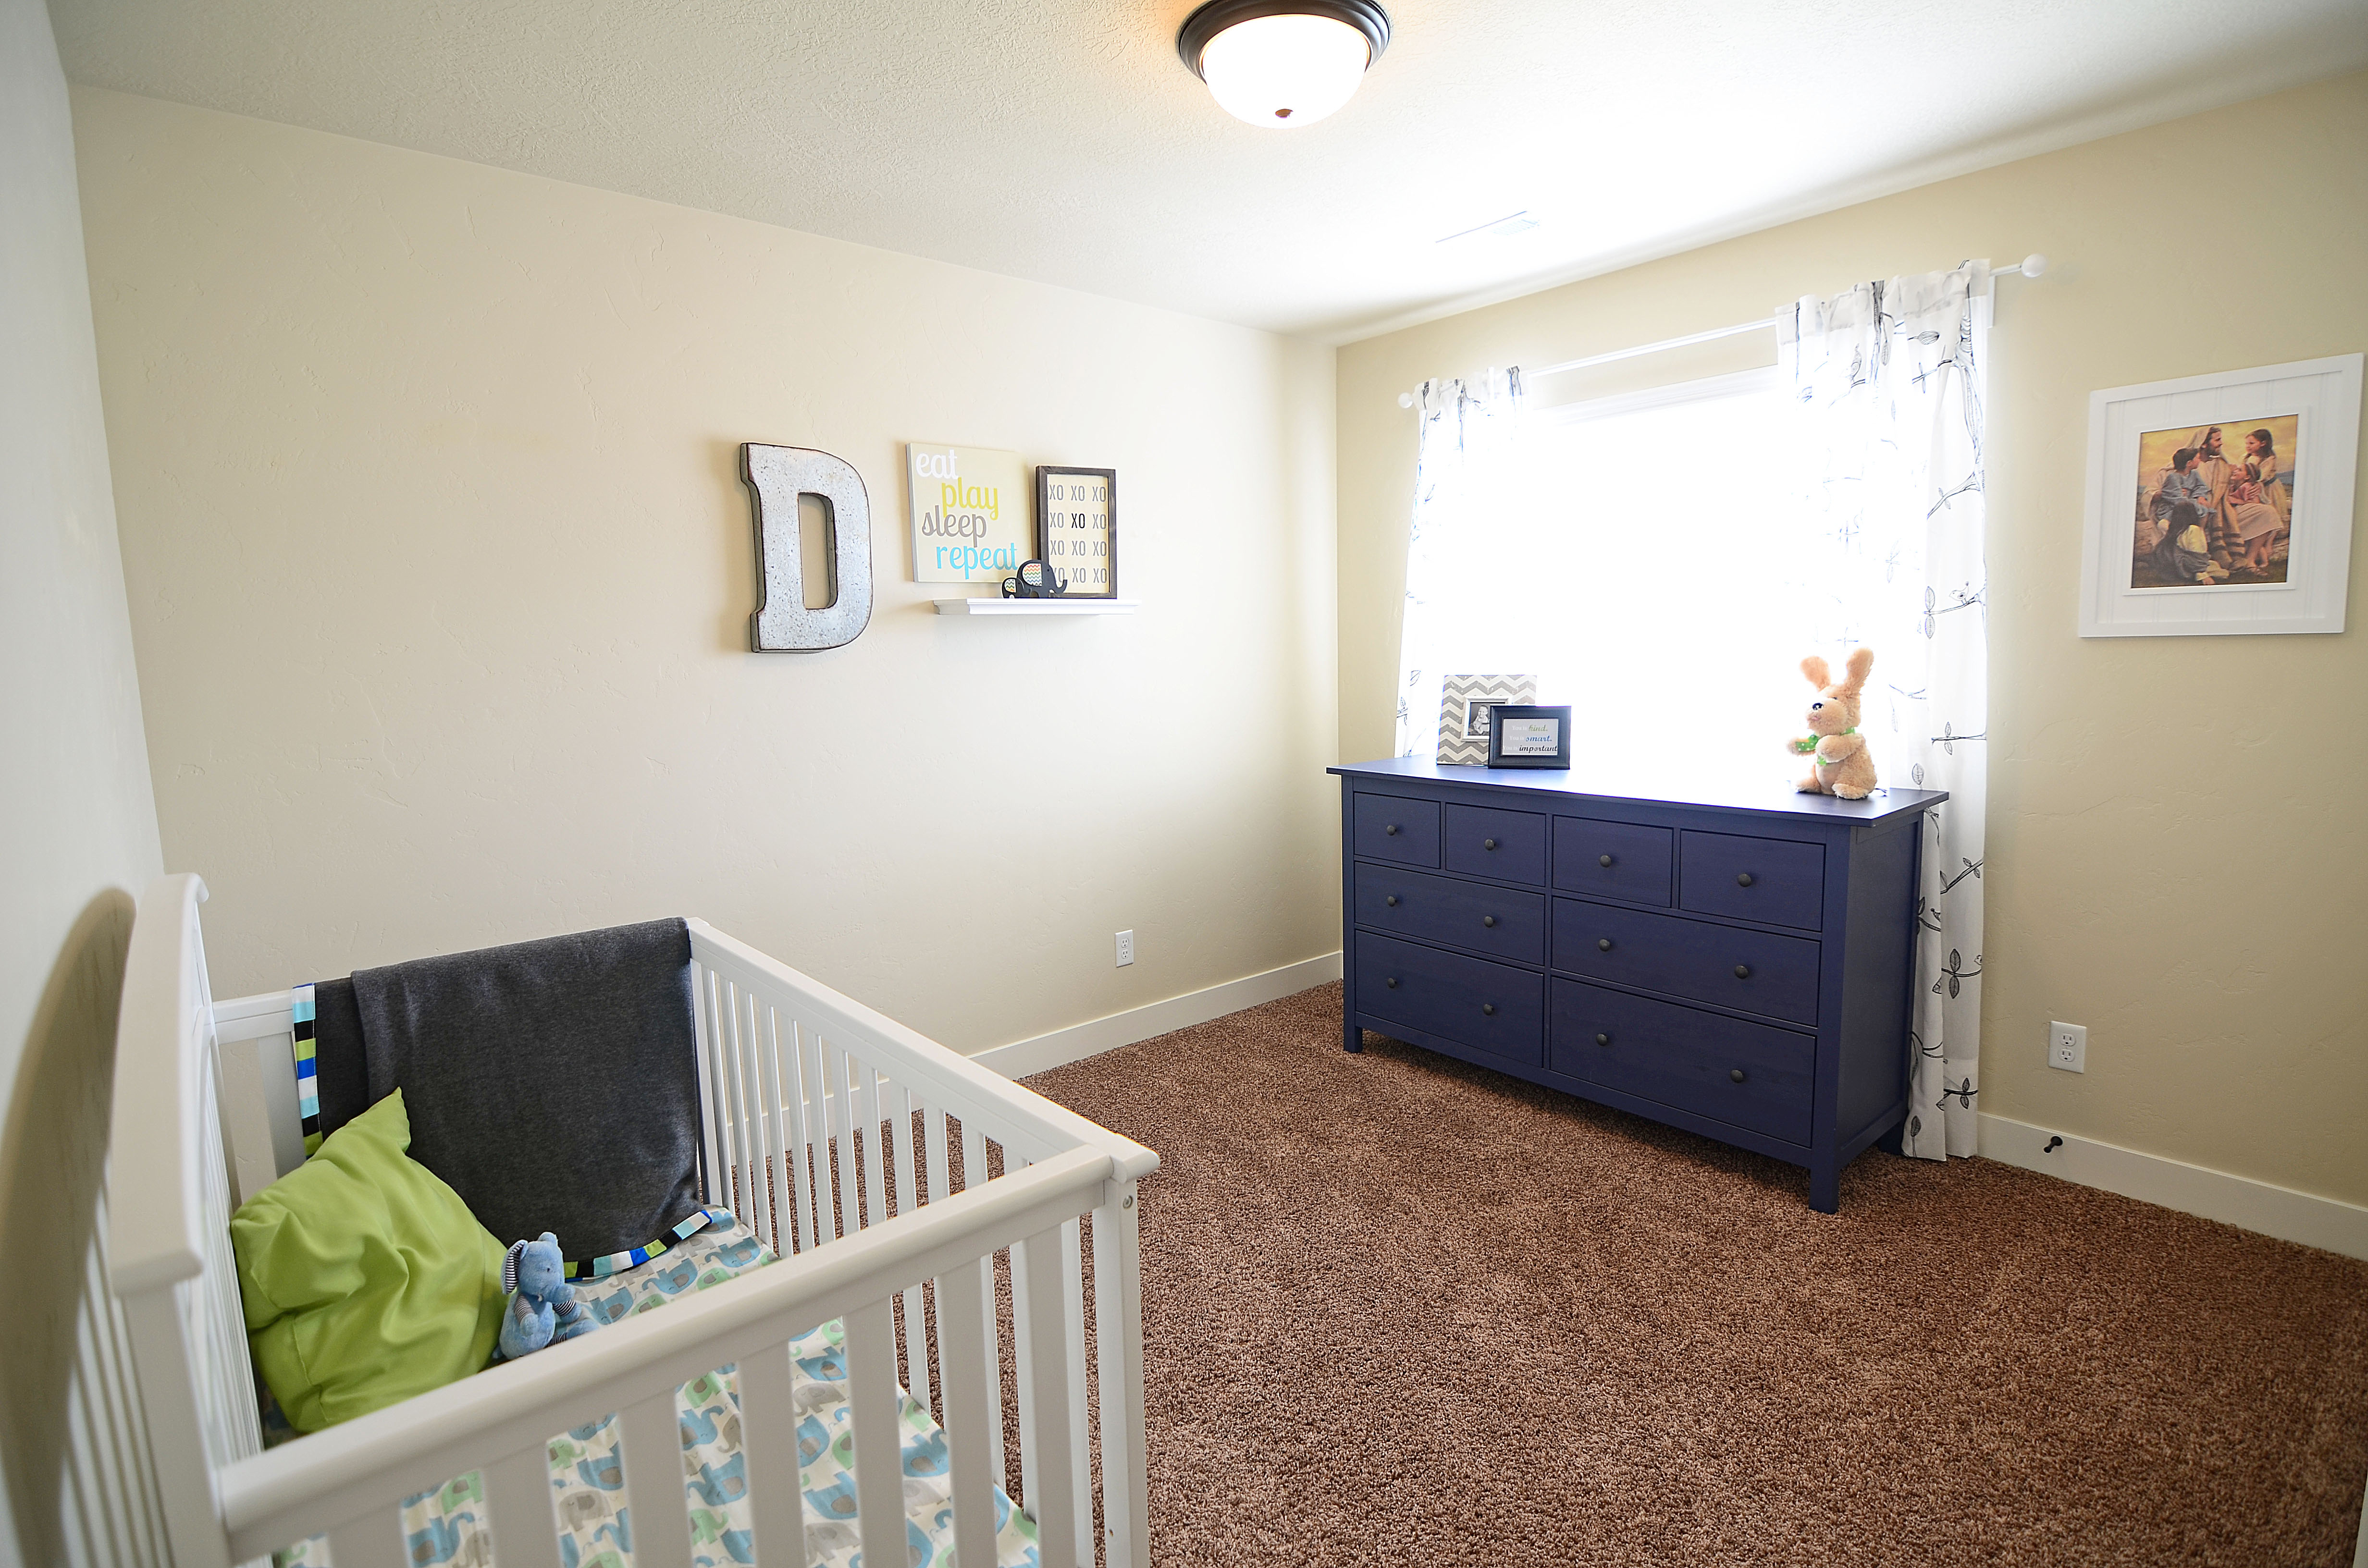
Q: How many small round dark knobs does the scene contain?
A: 12